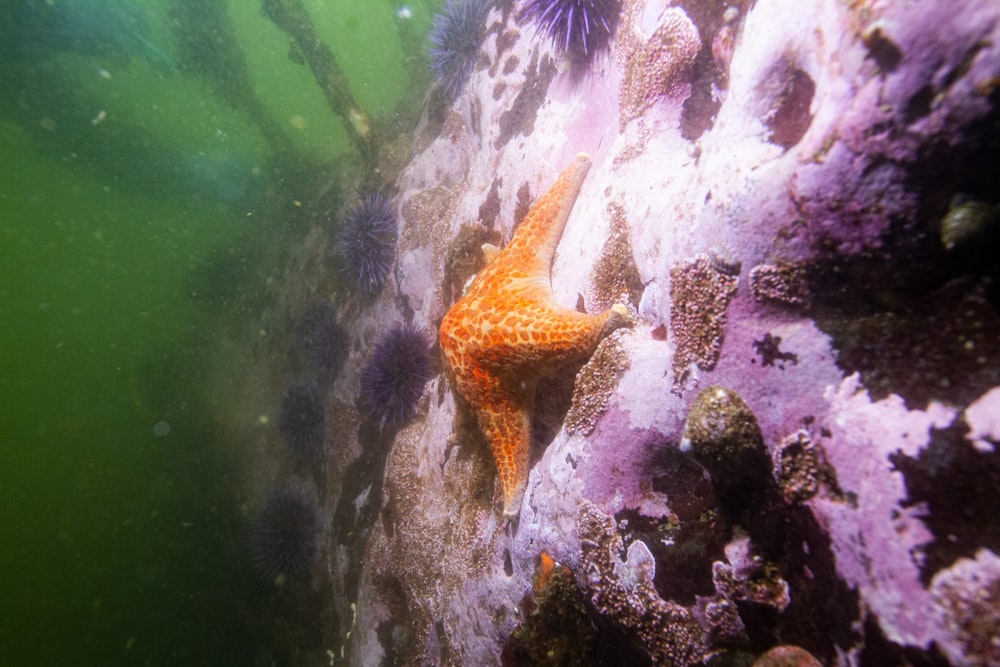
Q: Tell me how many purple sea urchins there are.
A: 7